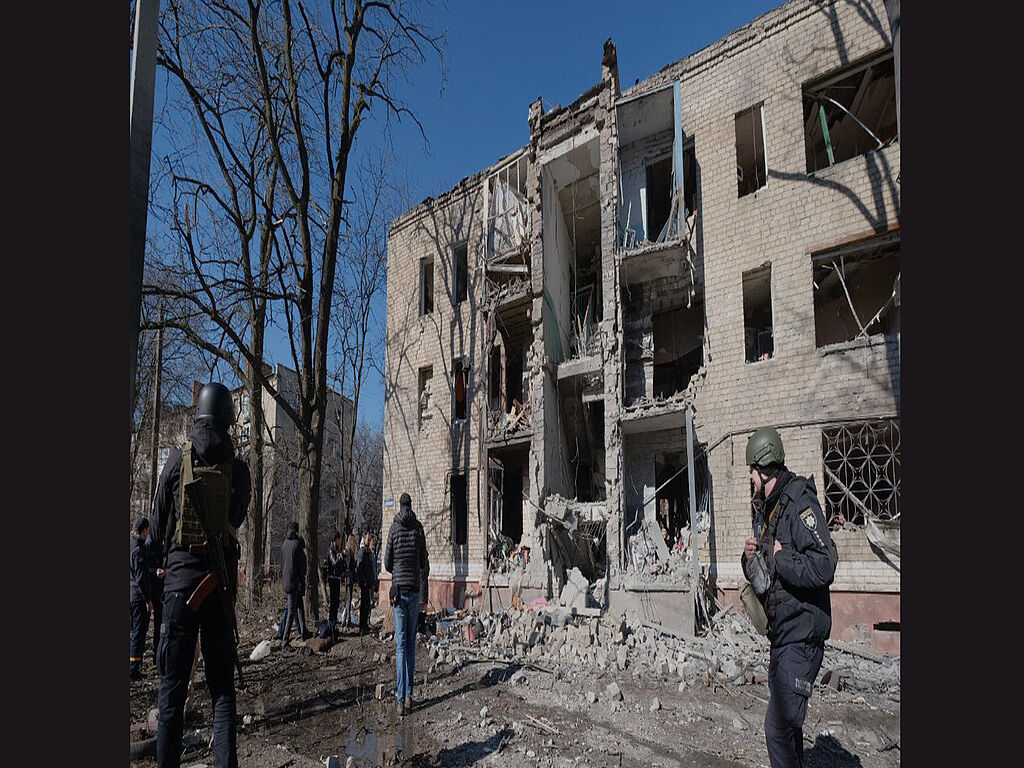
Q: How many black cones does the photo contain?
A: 0